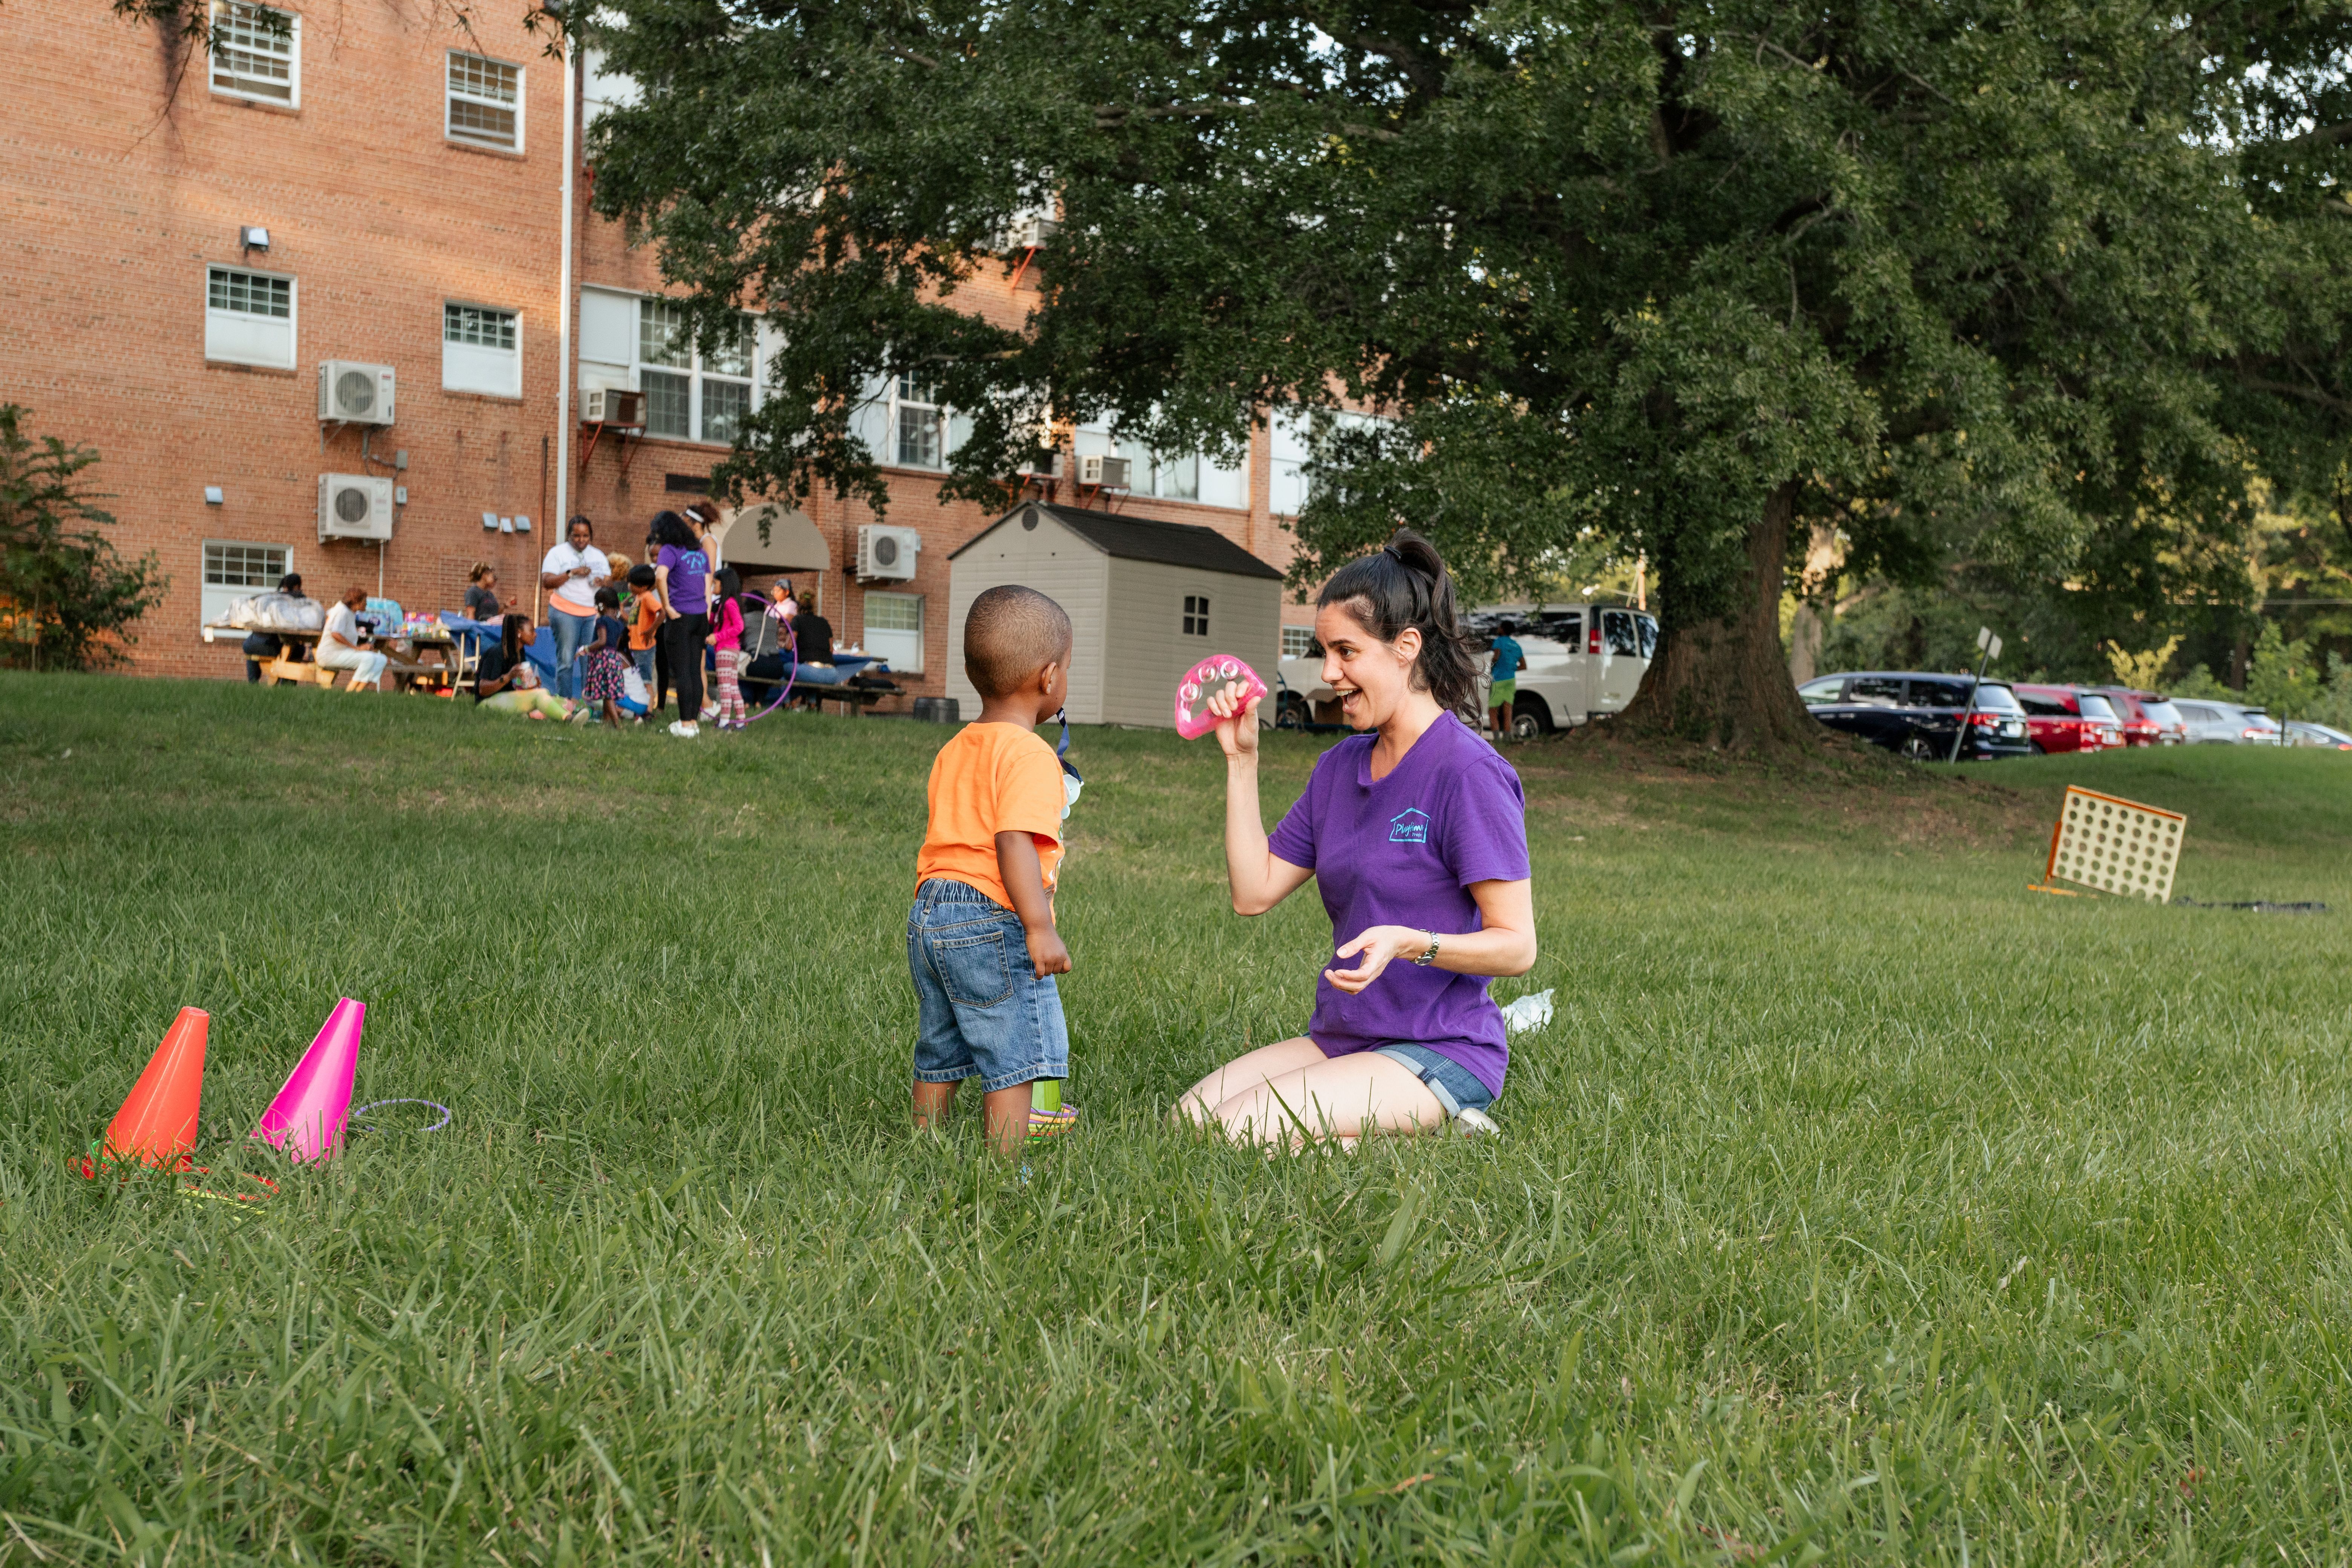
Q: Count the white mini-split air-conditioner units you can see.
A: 3